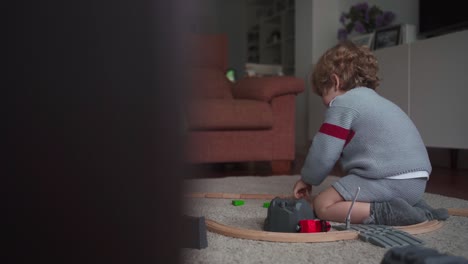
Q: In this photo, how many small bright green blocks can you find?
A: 2